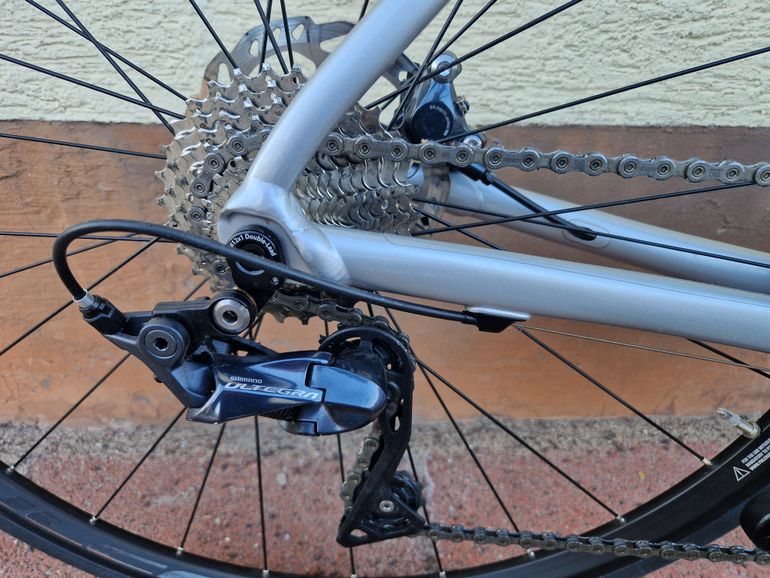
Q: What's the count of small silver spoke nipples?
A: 9